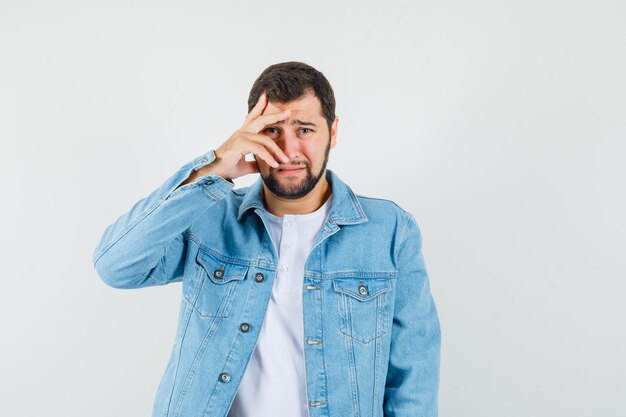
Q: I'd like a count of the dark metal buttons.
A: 6